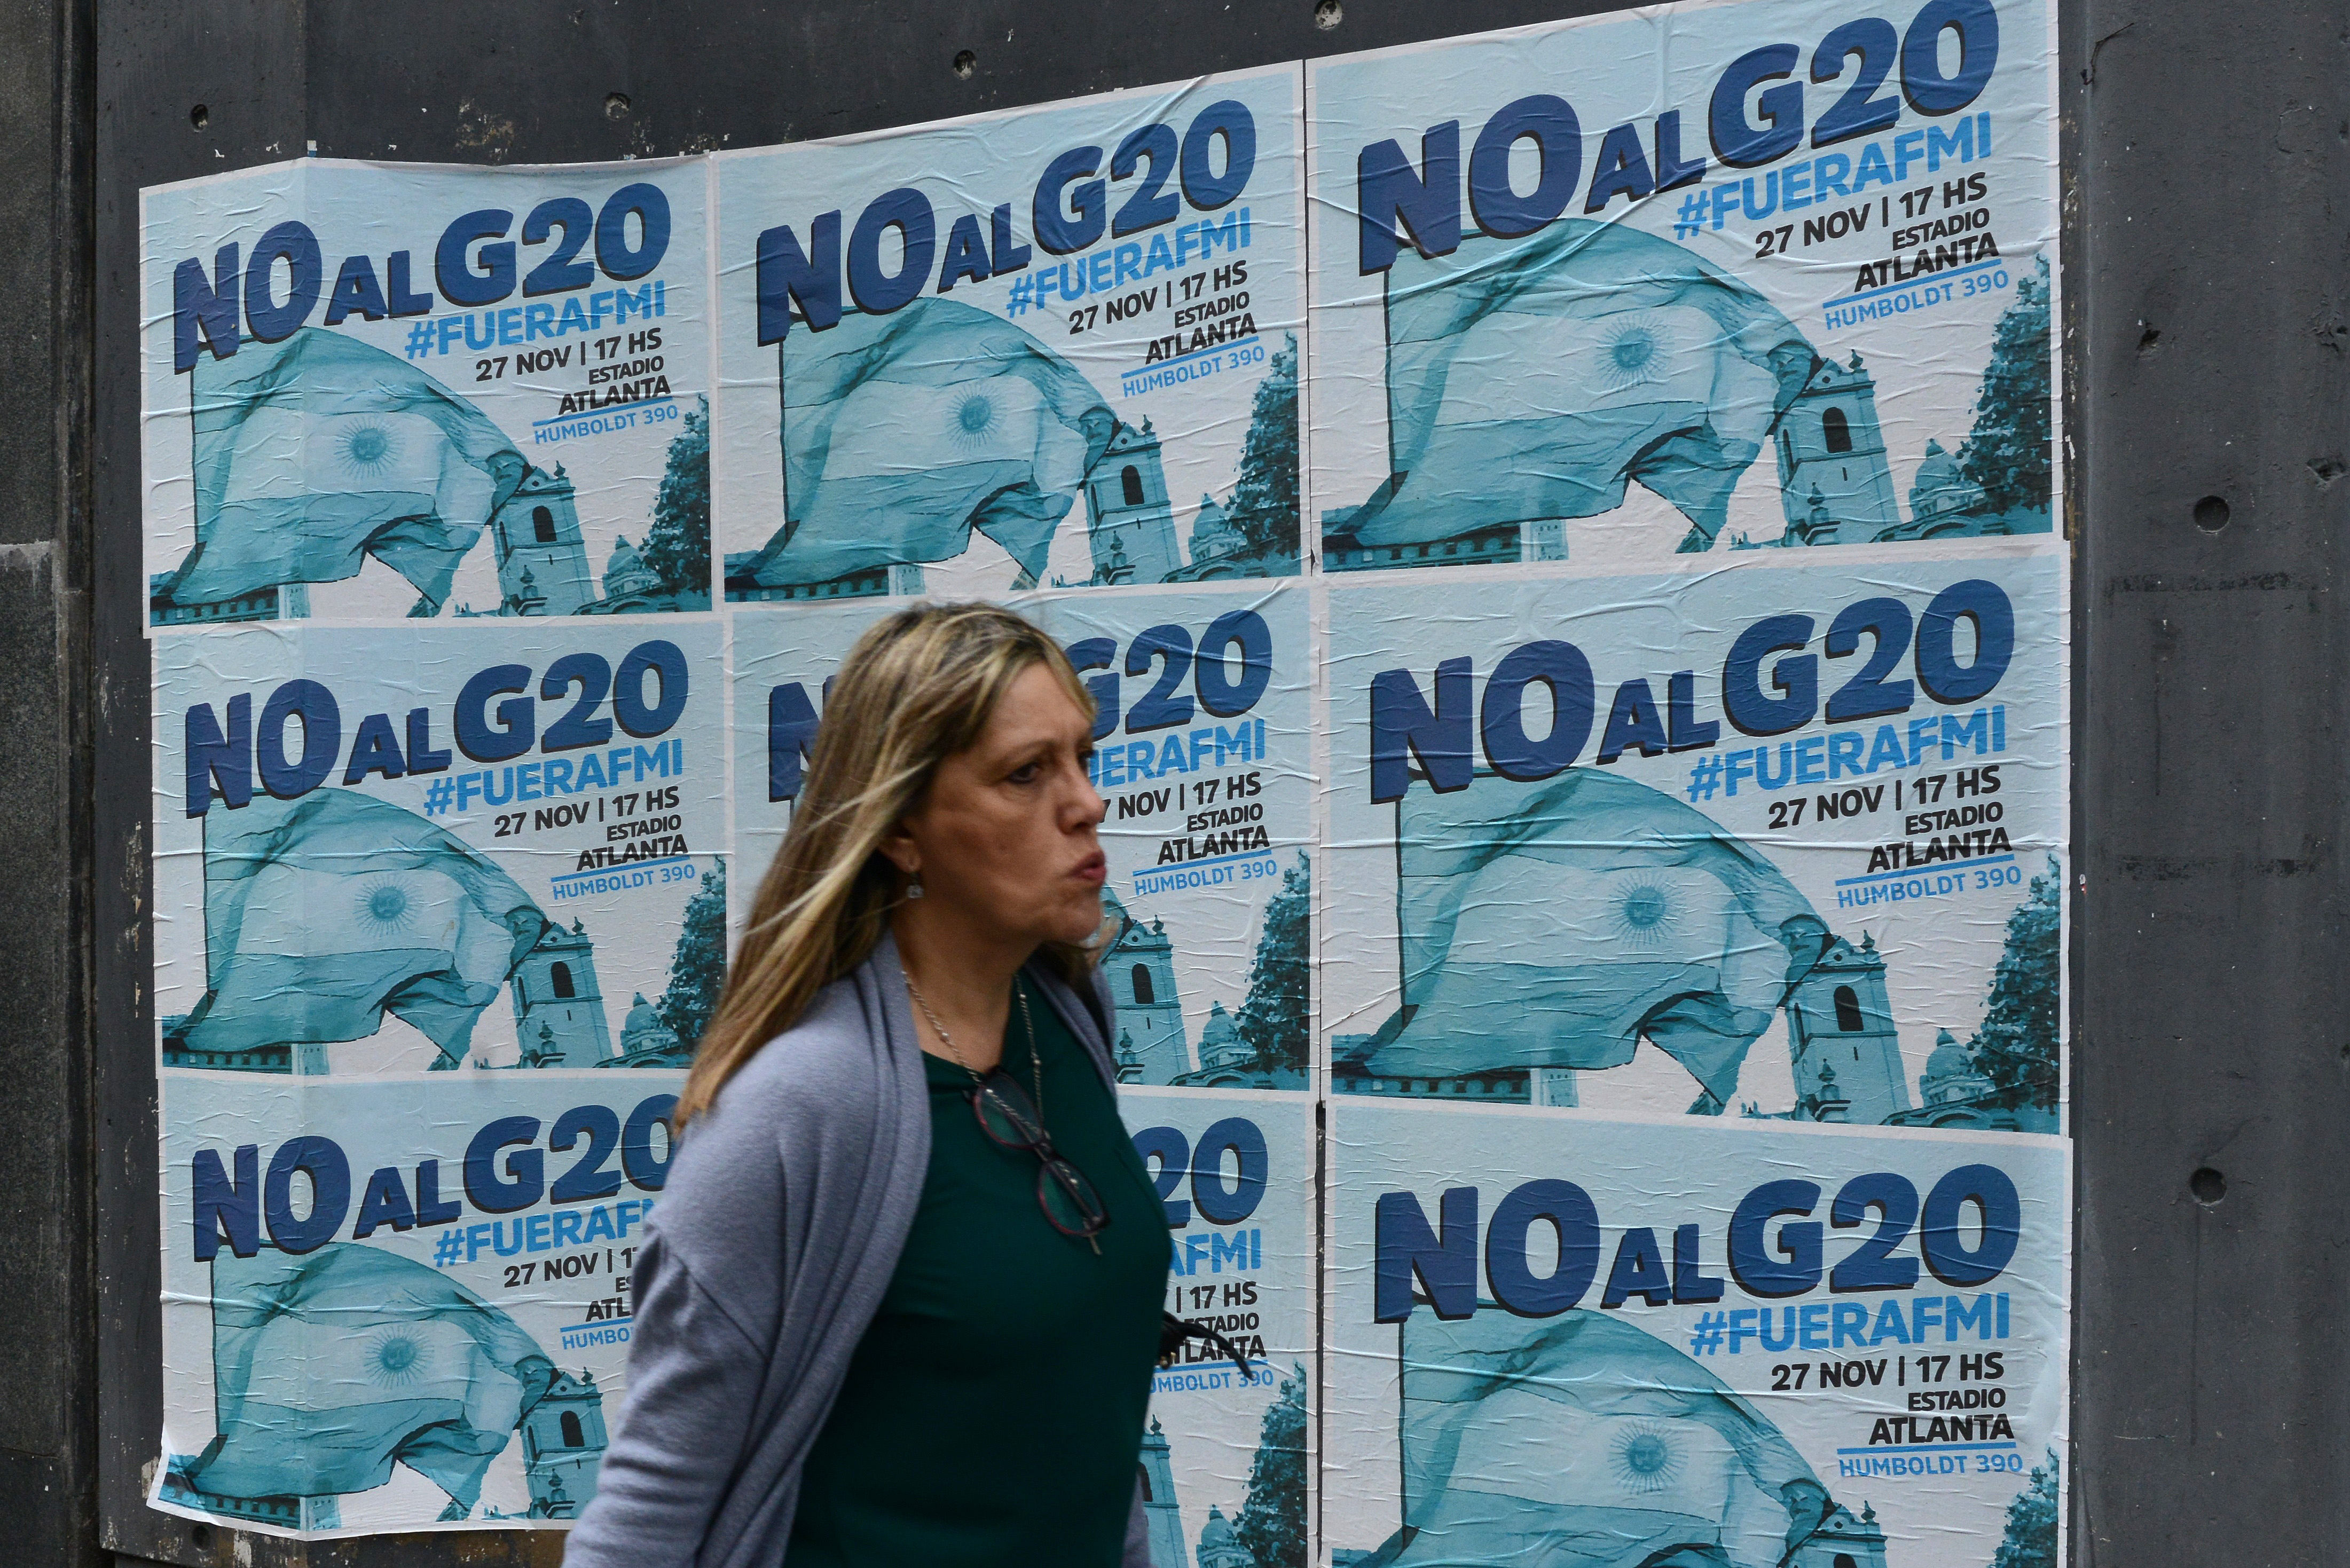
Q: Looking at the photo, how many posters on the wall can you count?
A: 9